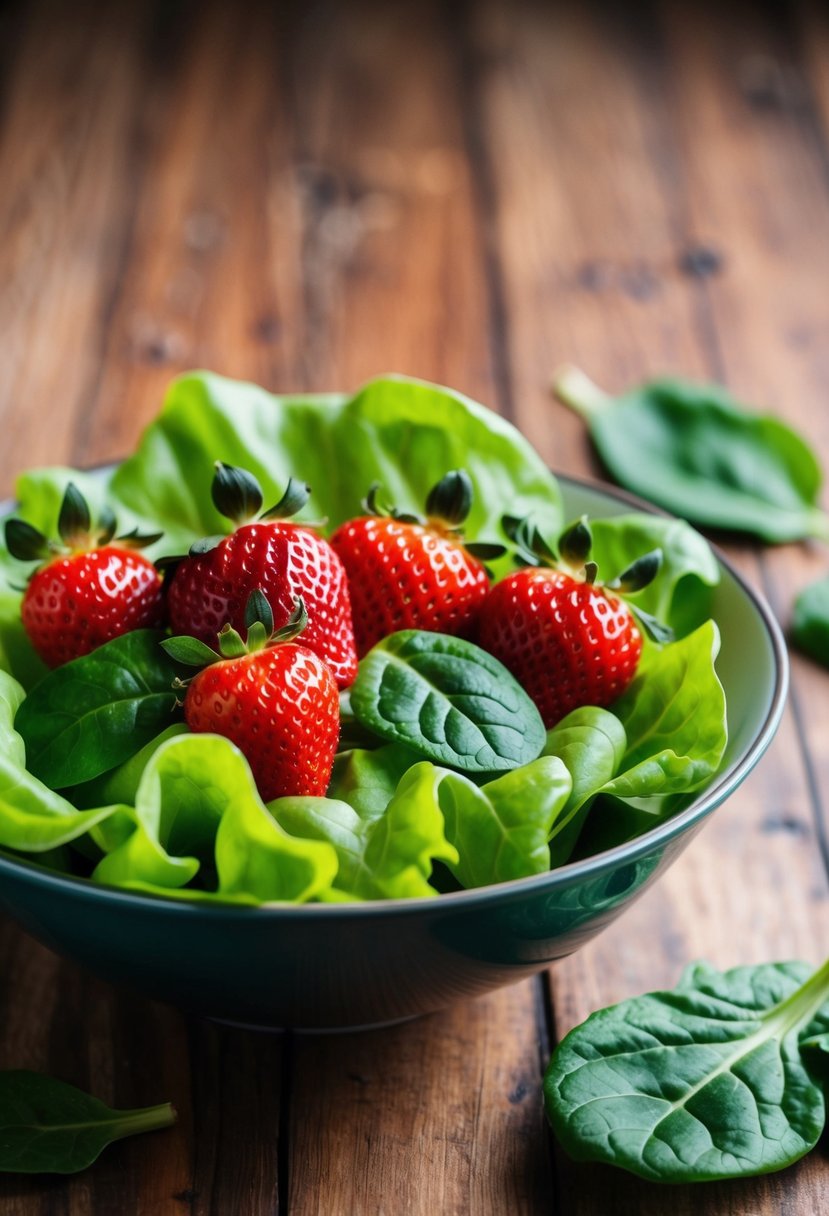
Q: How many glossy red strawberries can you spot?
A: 5